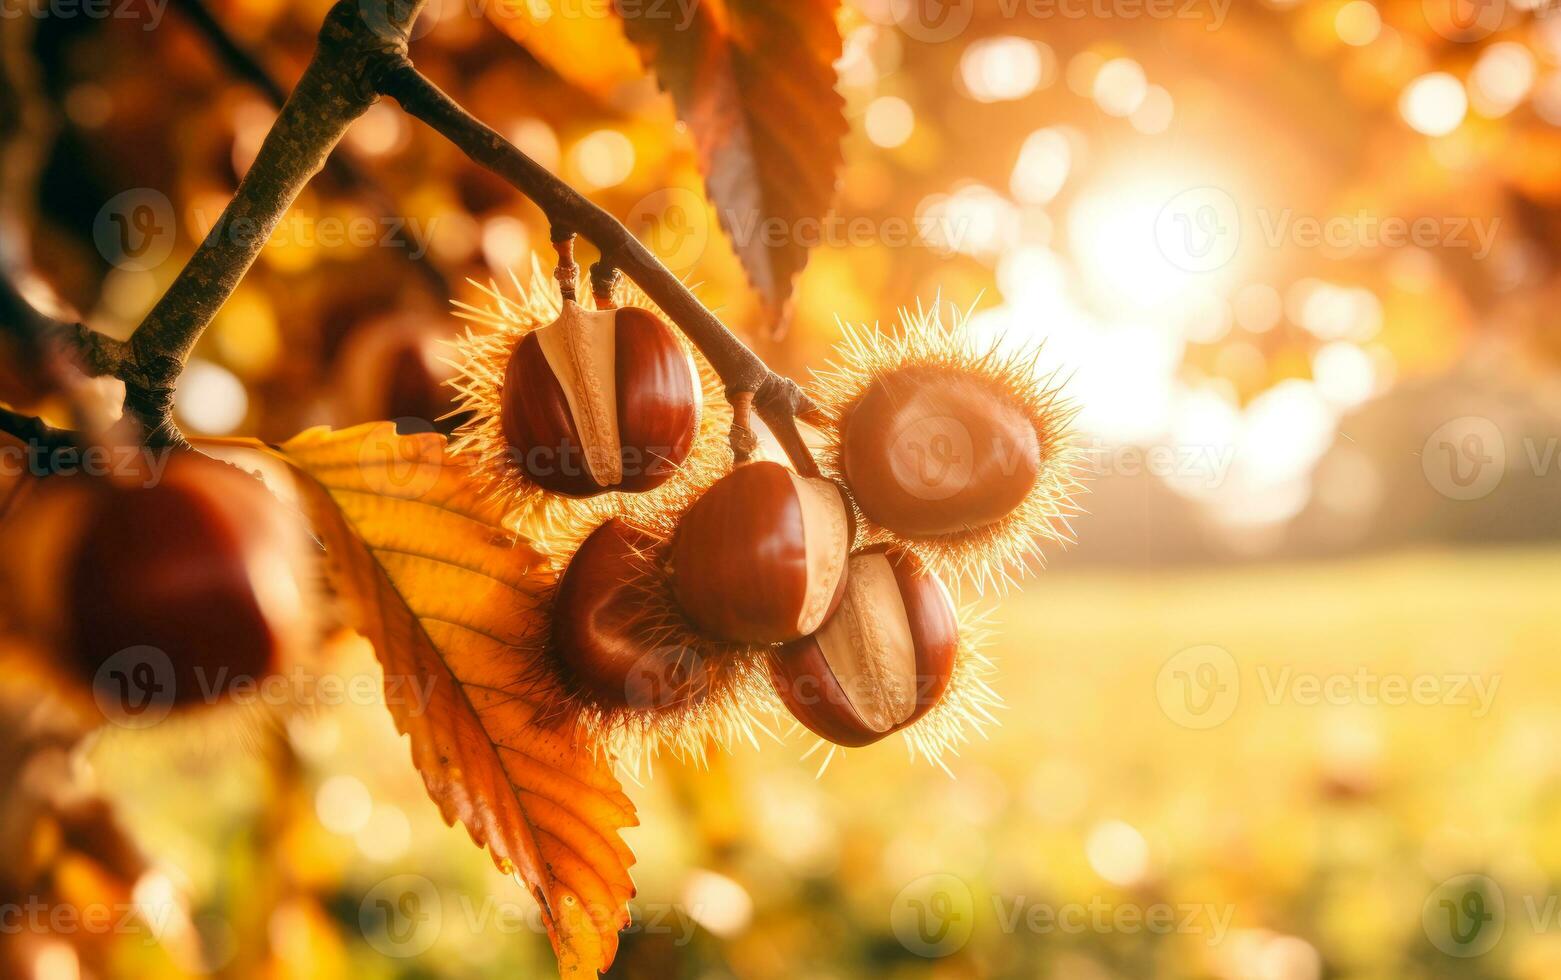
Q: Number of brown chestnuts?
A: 6